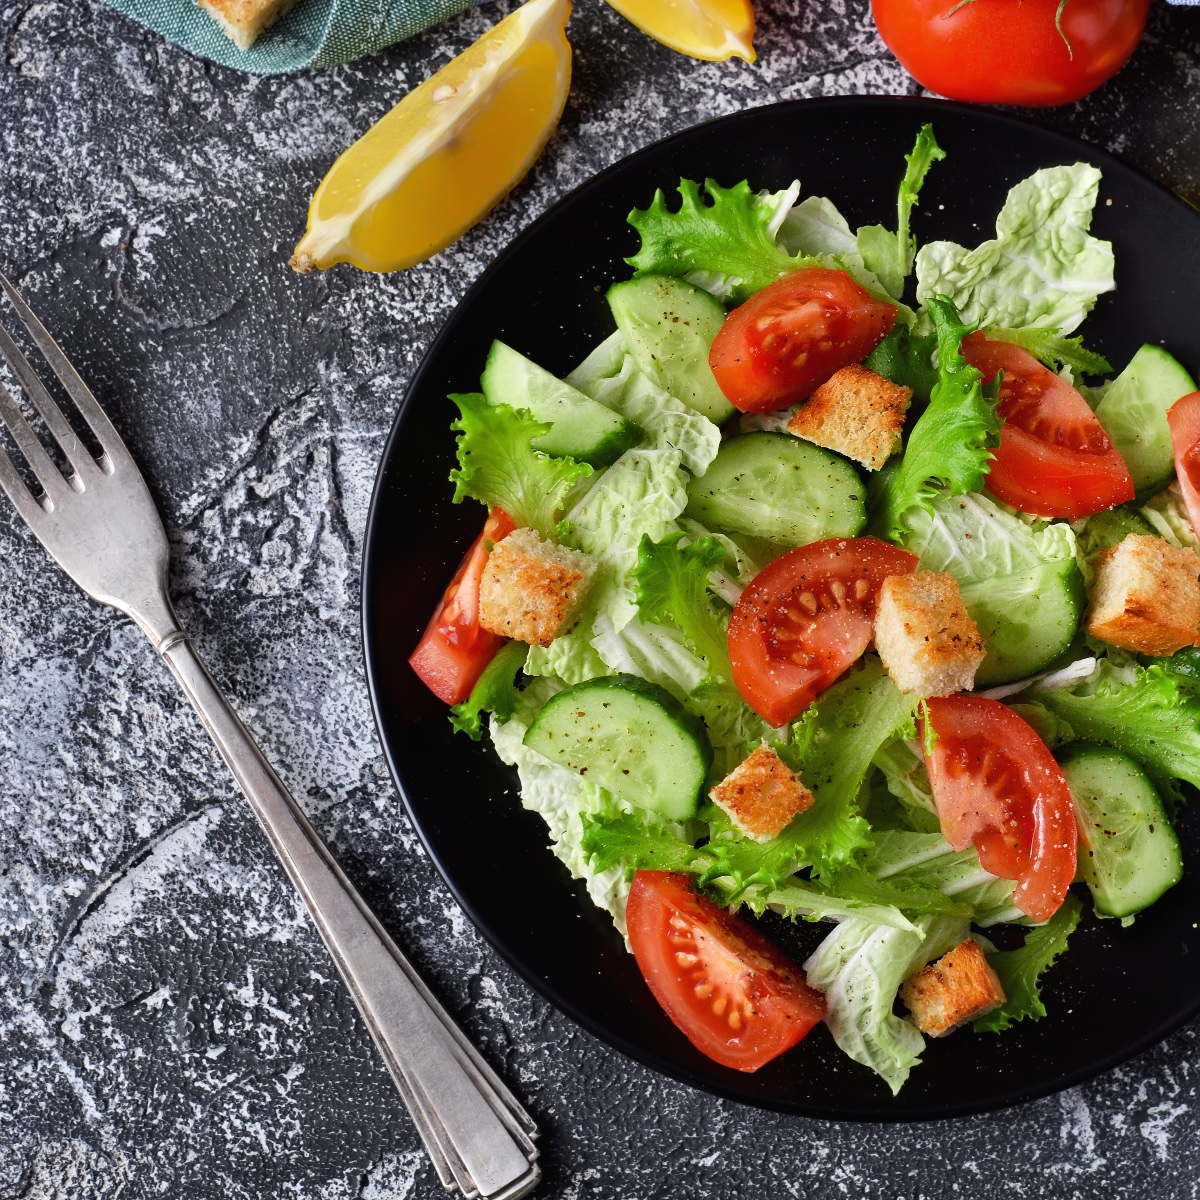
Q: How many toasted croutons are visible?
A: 7